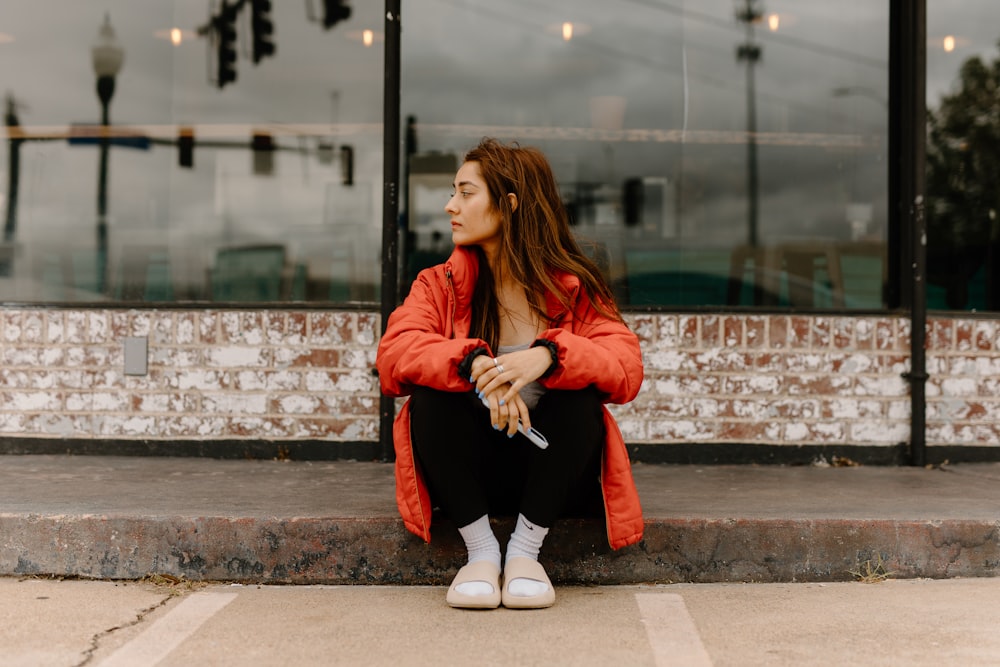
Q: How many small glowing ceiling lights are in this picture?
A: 5